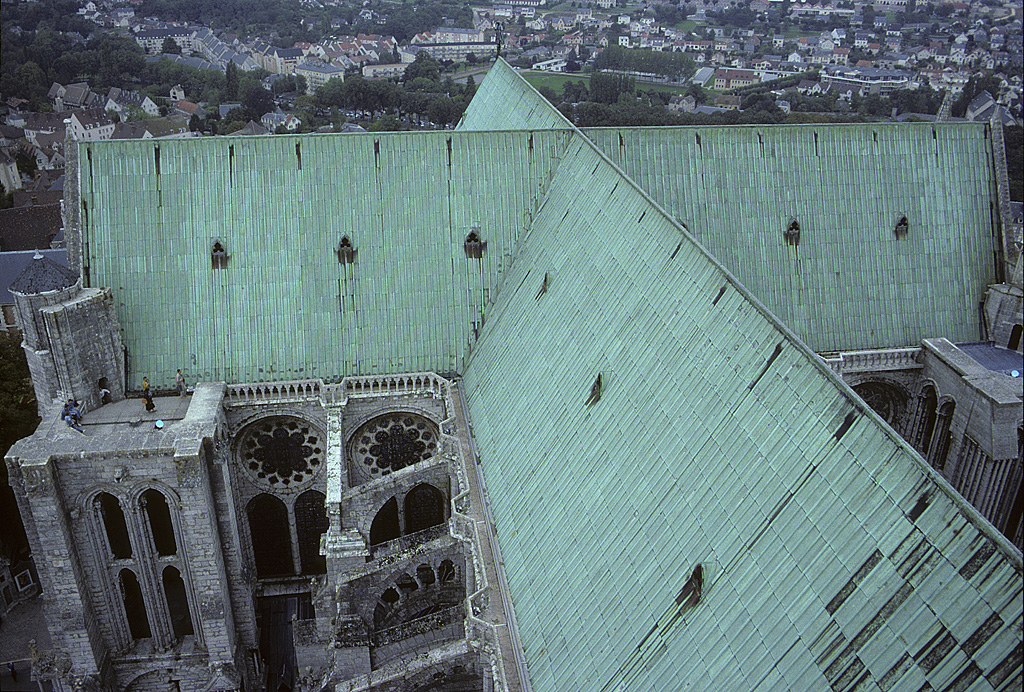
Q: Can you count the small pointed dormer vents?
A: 8